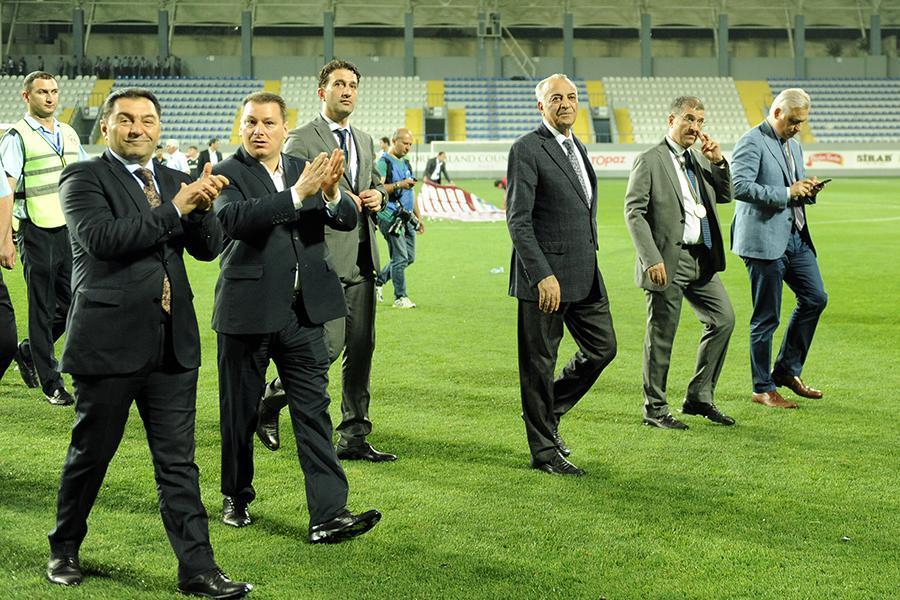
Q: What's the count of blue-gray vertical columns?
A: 12